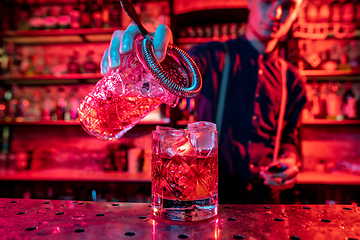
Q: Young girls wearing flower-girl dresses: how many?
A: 0